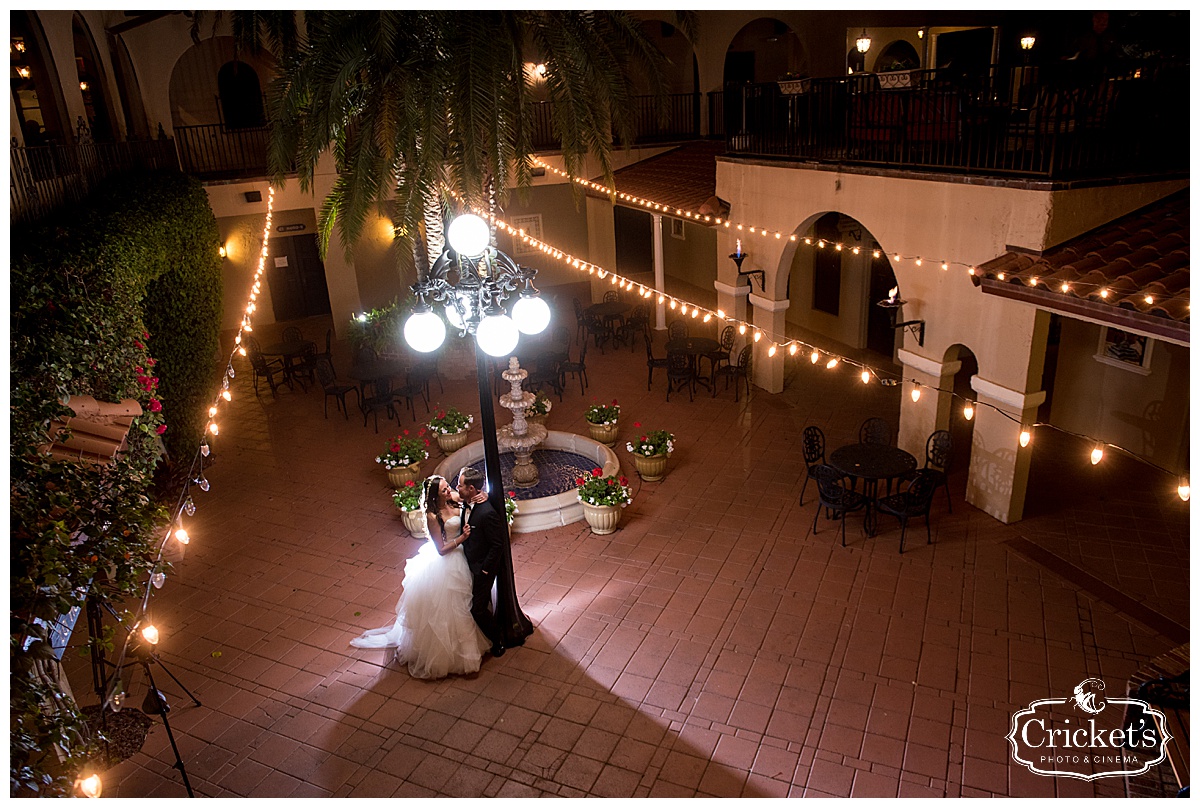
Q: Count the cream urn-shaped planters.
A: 8